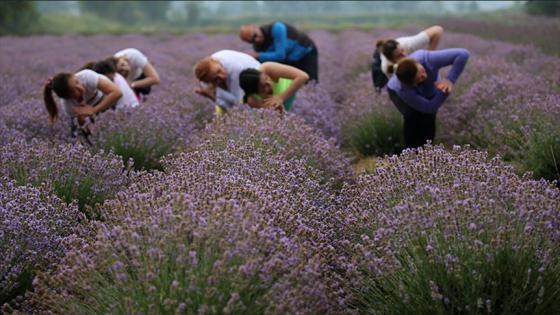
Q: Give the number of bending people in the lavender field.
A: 8